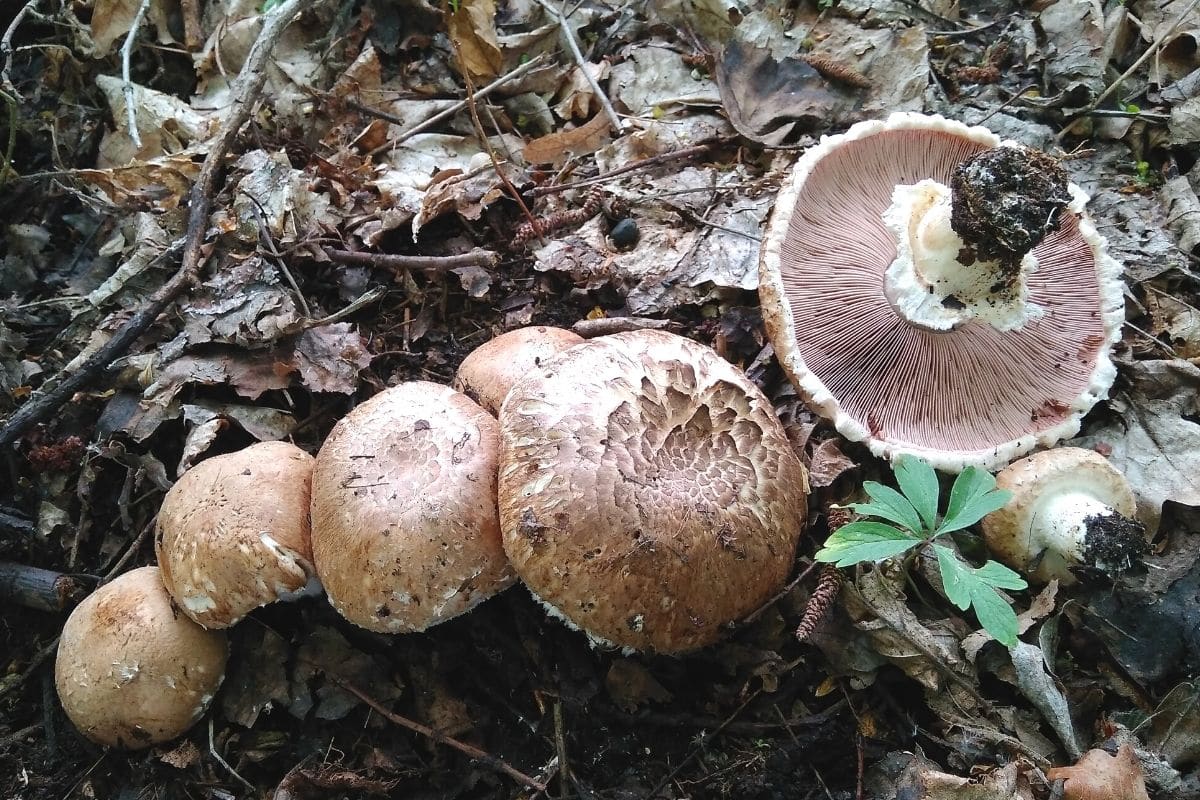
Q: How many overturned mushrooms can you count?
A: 2